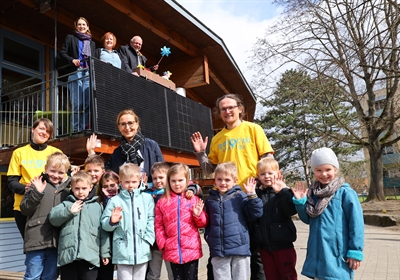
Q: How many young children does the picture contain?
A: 10